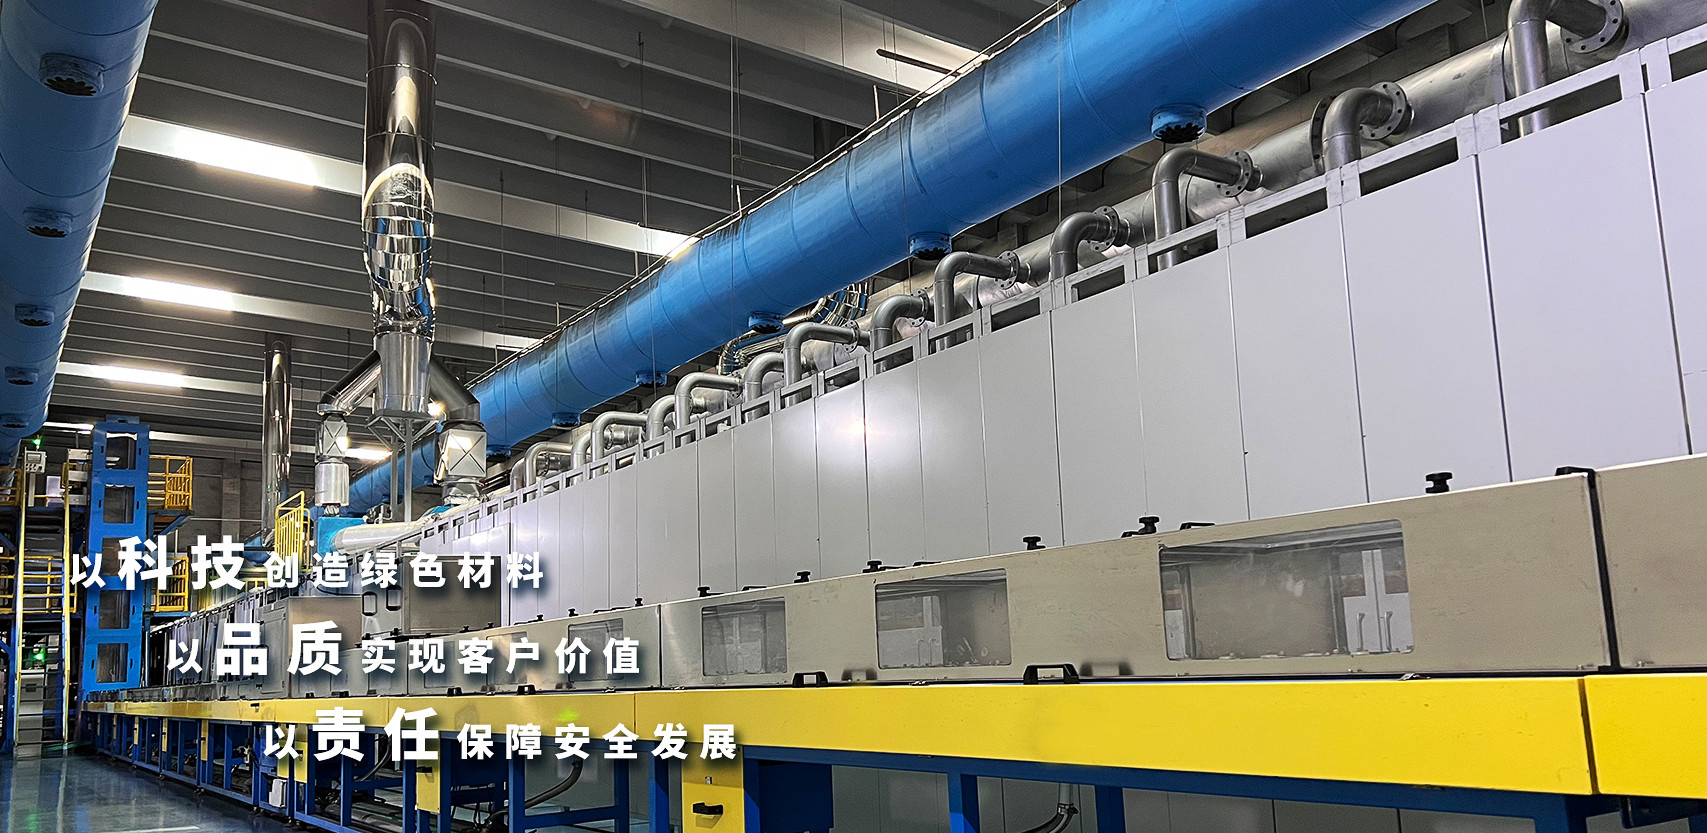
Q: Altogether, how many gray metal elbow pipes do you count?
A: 14